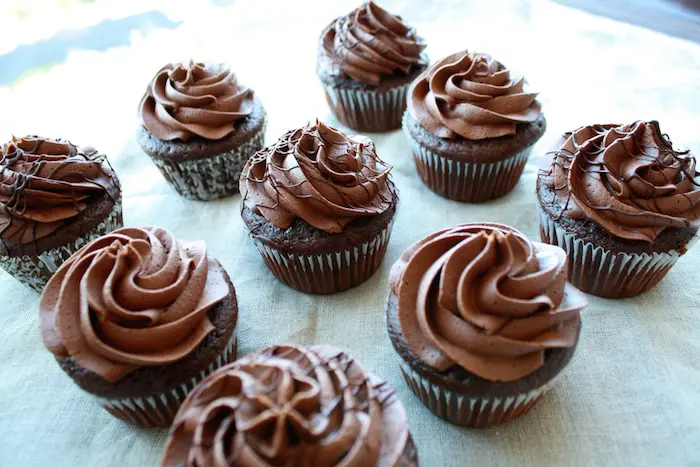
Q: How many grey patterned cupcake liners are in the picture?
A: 2